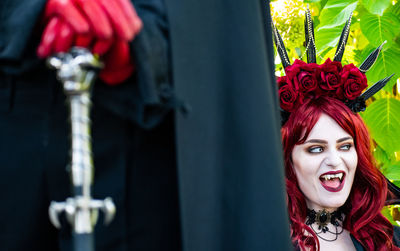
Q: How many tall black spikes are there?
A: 5